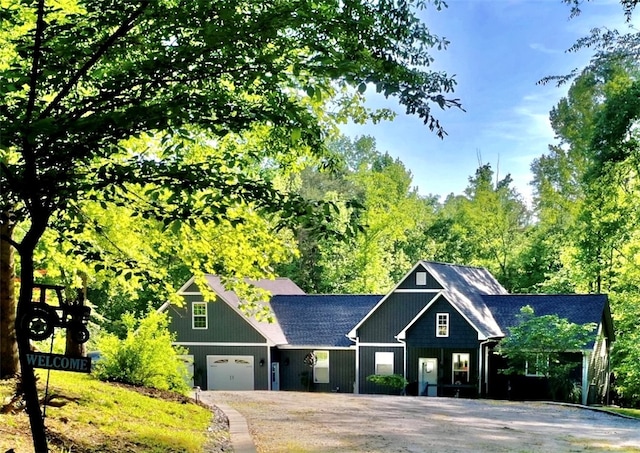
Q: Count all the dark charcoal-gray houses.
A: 1